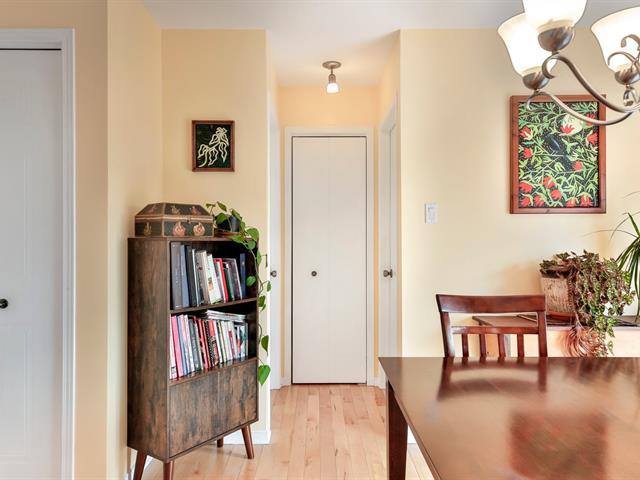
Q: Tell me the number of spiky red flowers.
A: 13